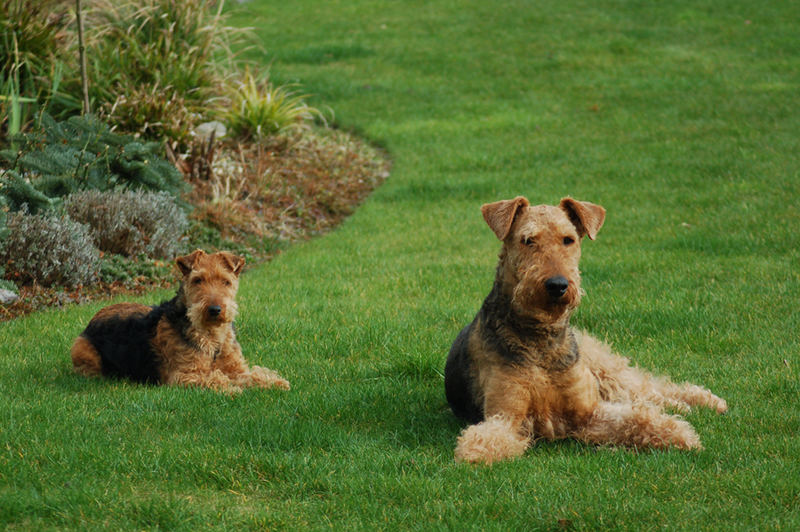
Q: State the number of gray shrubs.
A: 2